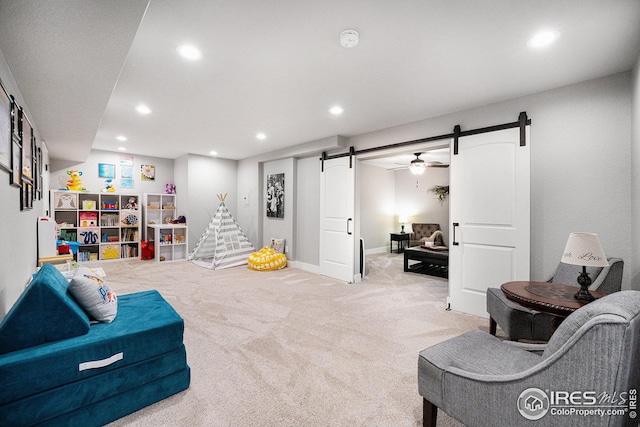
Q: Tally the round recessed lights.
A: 8